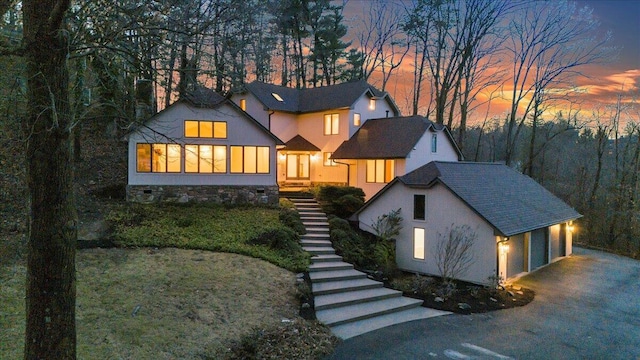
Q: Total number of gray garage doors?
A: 3